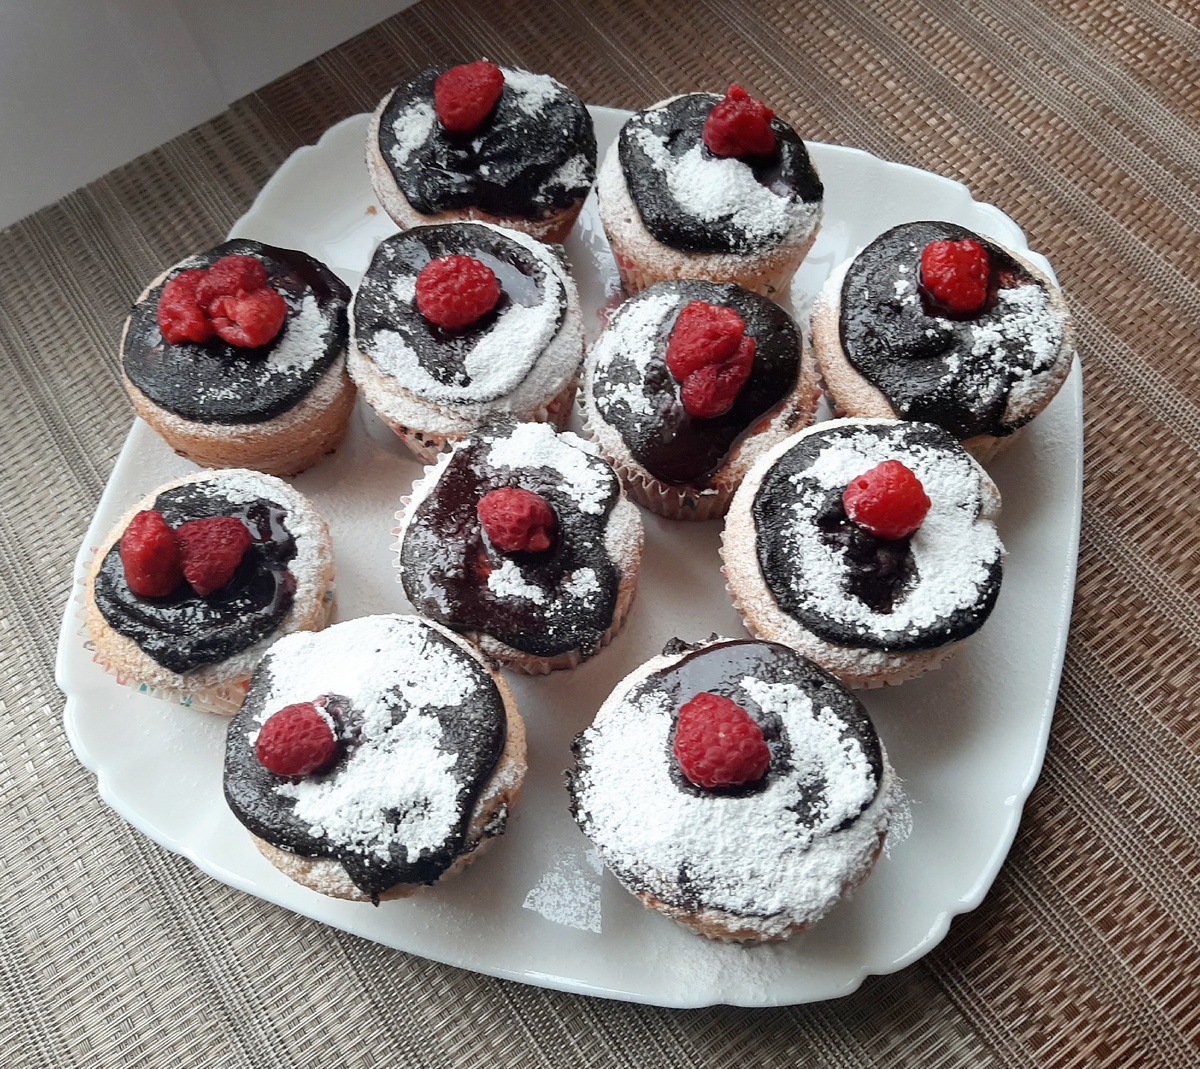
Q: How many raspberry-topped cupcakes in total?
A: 11